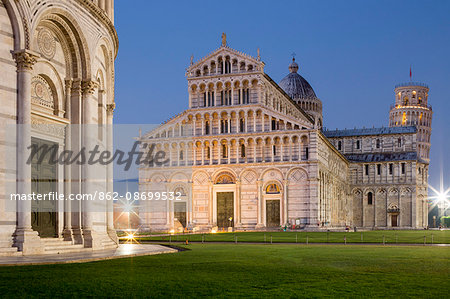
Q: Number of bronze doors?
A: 4